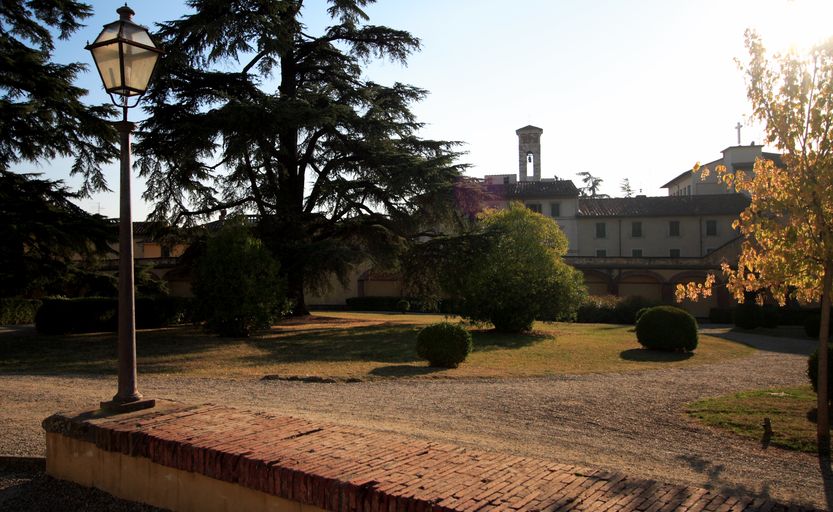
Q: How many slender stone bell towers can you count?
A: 1